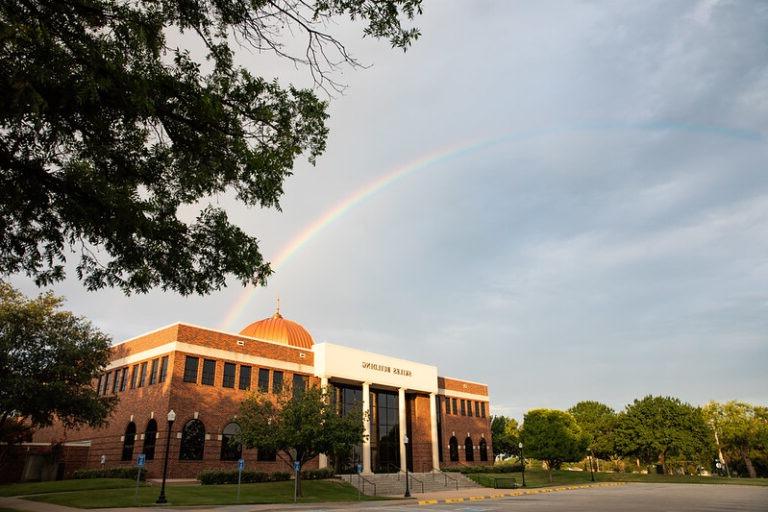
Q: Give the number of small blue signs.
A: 4